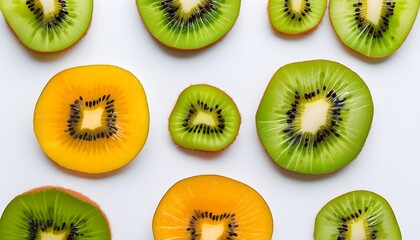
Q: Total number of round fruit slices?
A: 10